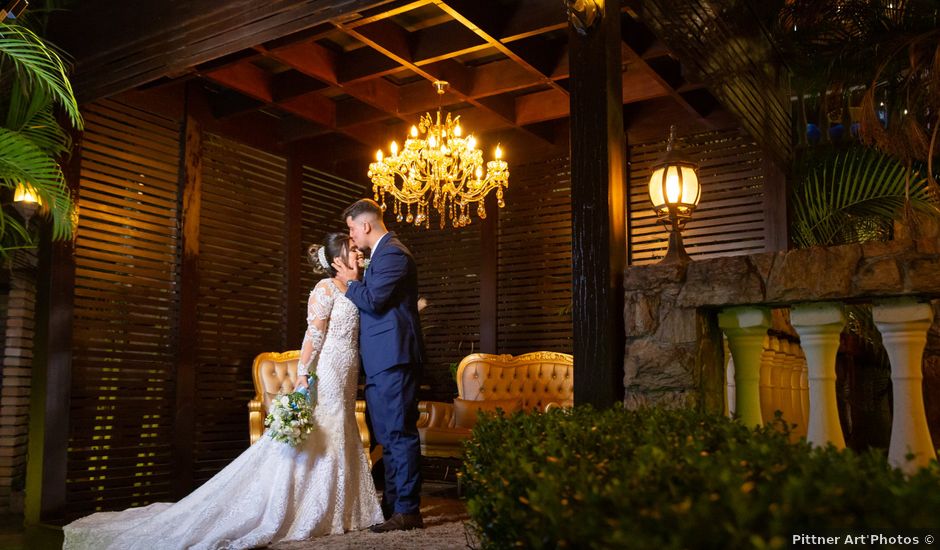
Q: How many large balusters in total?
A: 3